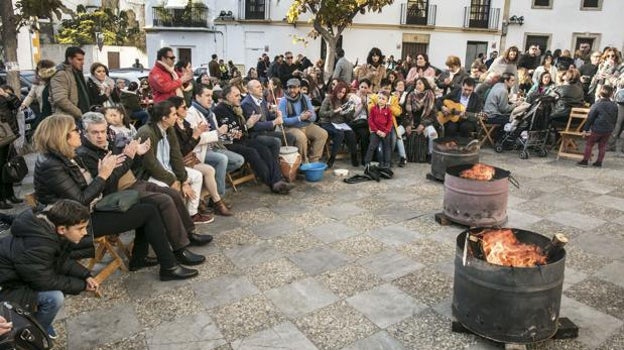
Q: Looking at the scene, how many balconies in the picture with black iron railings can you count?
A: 4